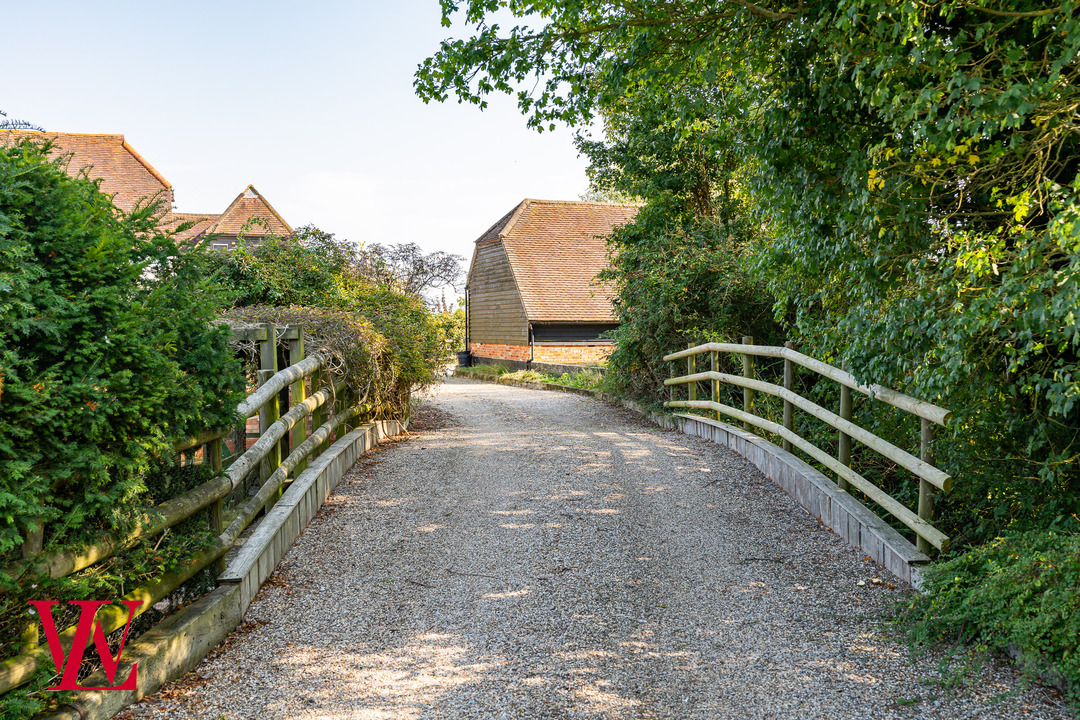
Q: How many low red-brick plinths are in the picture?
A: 1